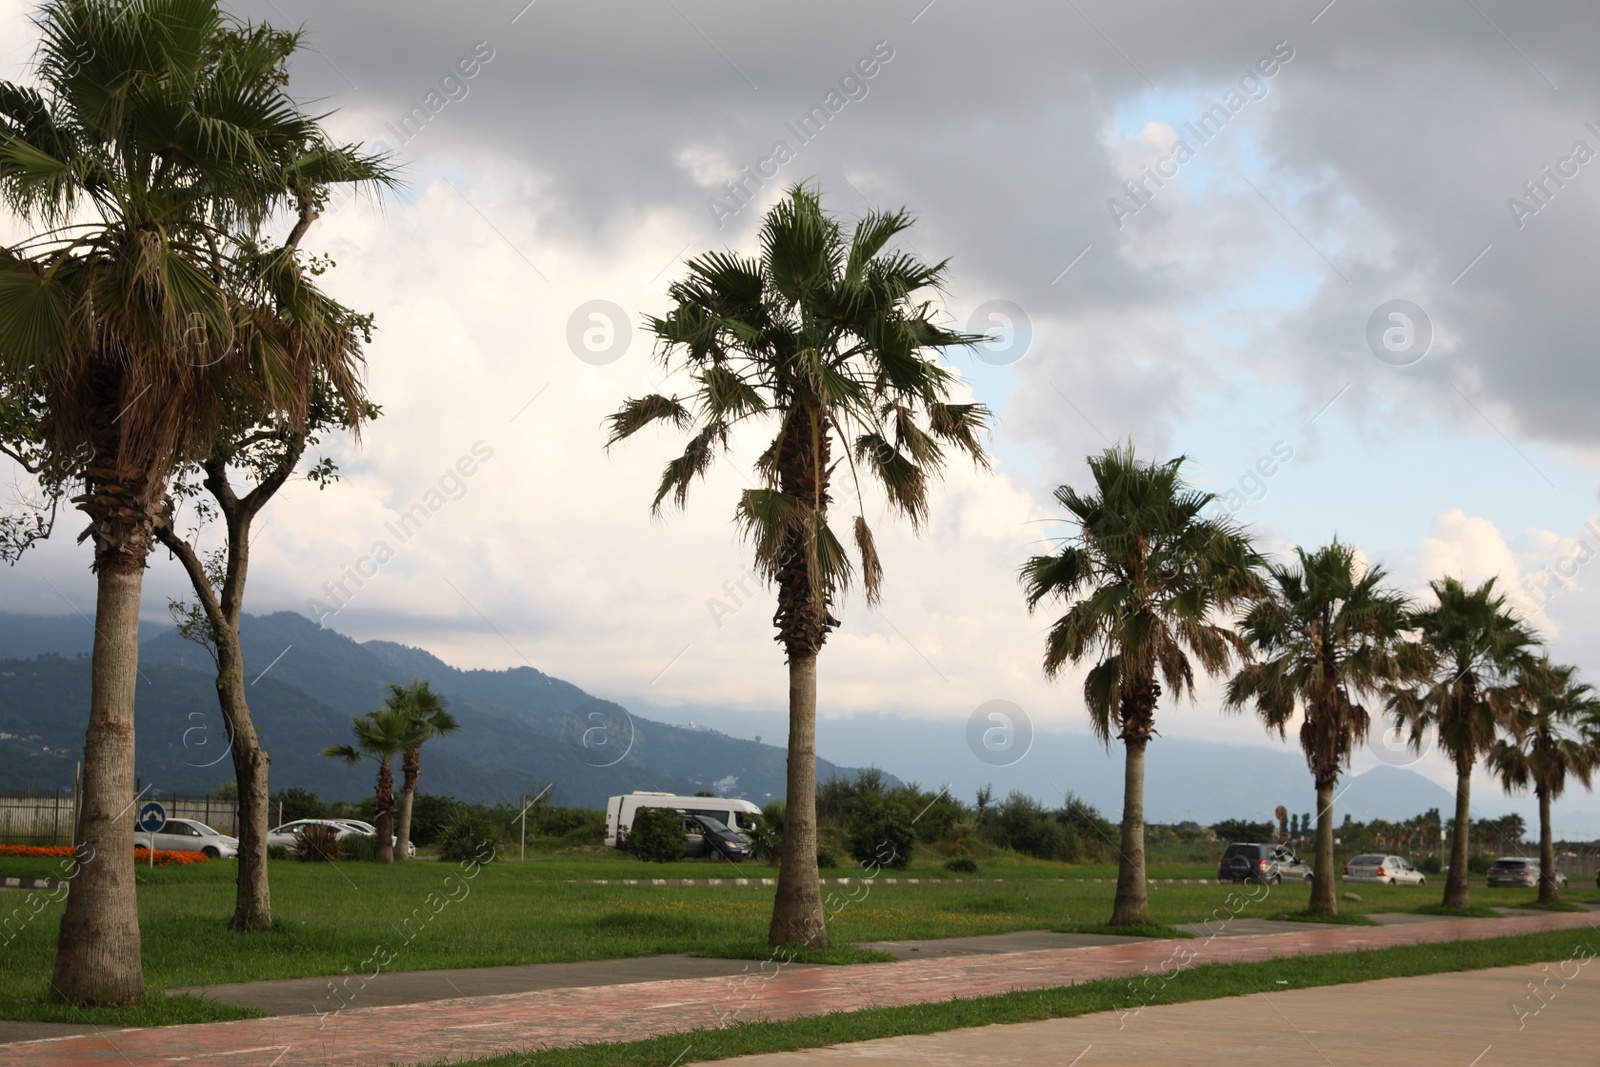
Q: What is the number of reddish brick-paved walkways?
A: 1